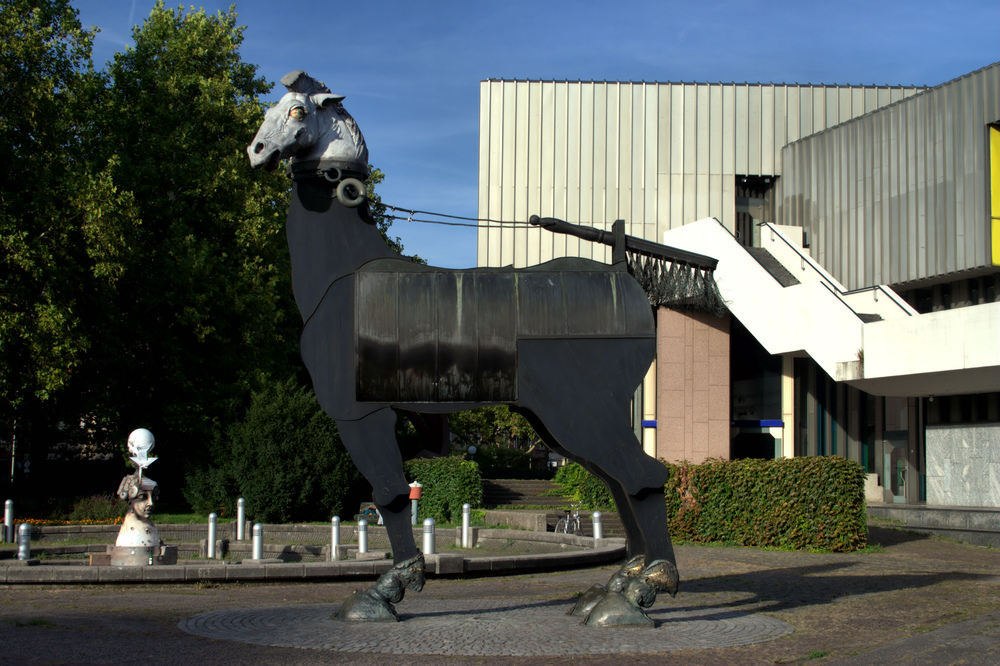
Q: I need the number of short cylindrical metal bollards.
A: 10